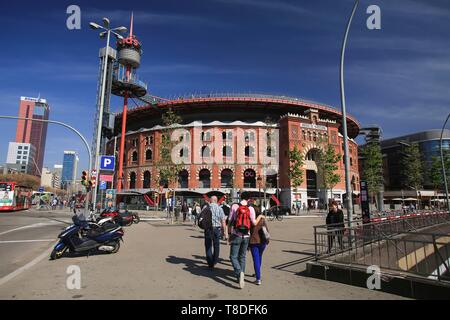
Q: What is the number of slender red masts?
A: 1